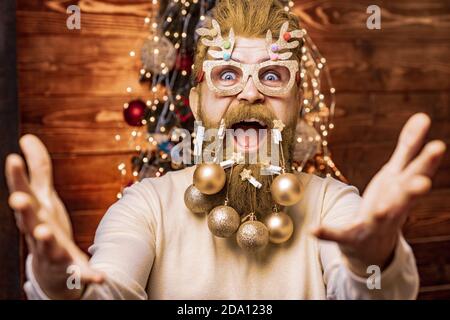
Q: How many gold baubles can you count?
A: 6